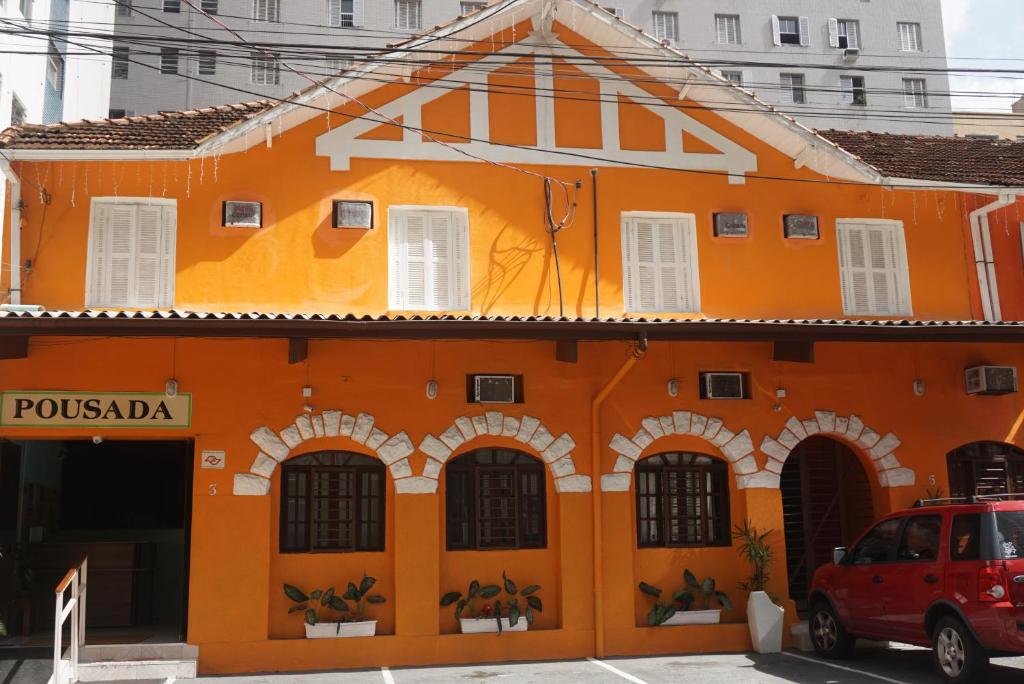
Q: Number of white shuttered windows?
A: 4